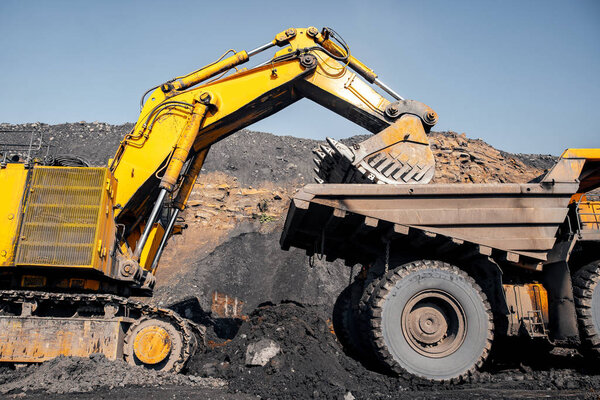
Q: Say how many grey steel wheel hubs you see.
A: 1